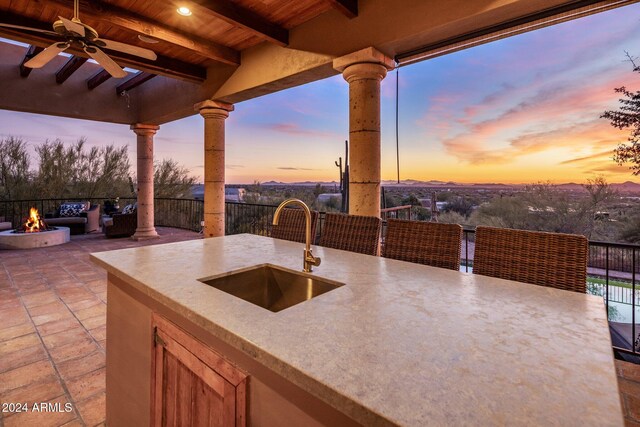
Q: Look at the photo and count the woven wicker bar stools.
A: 4